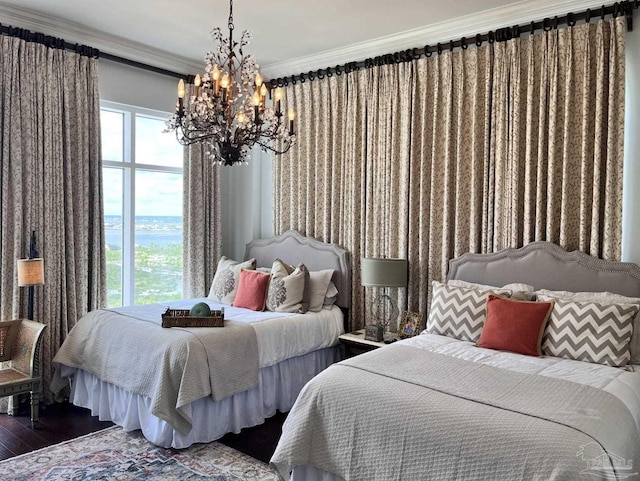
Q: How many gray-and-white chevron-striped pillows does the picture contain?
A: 2